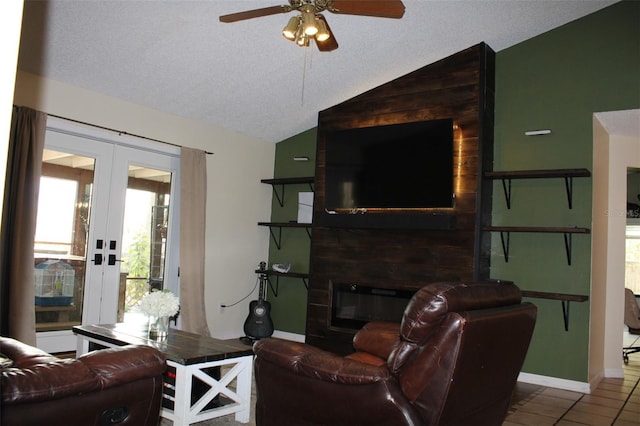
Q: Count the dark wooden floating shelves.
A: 6